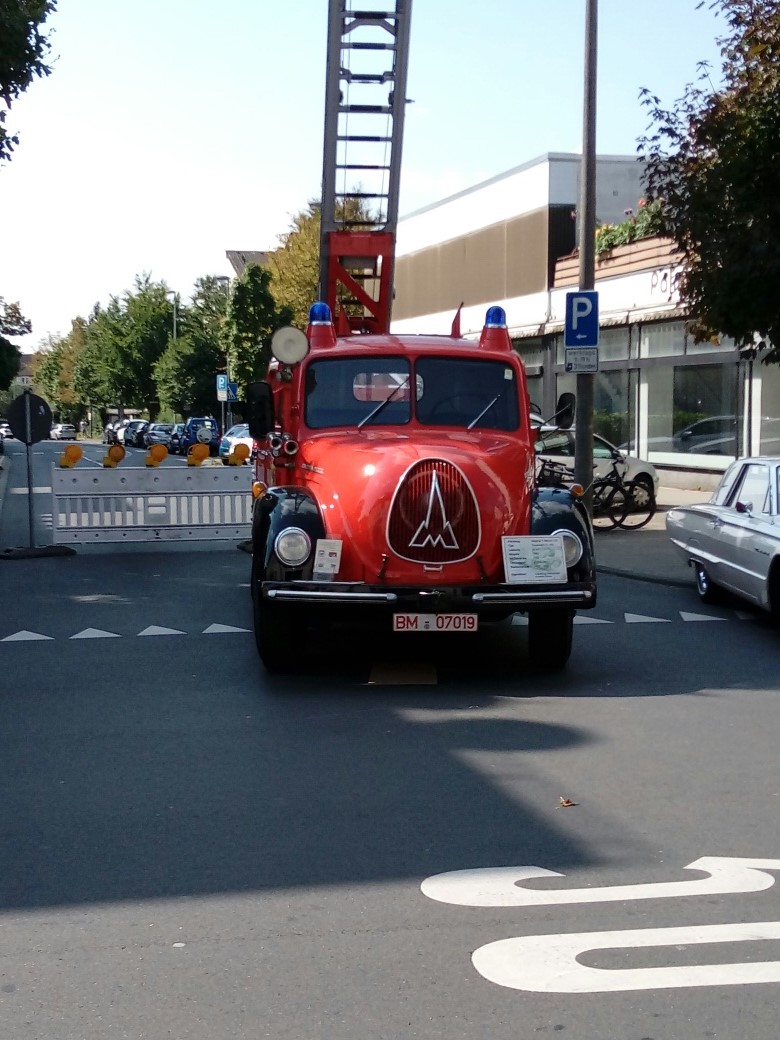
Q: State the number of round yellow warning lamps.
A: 5